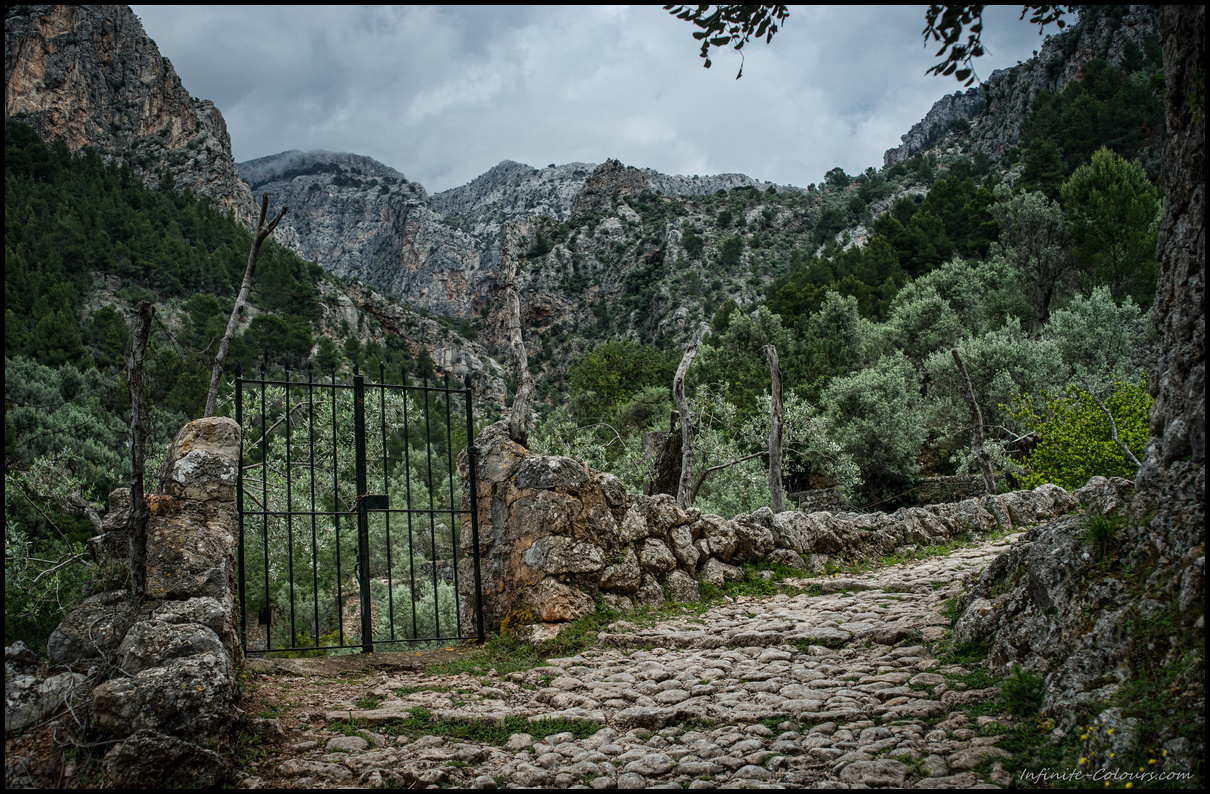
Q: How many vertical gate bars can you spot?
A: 11